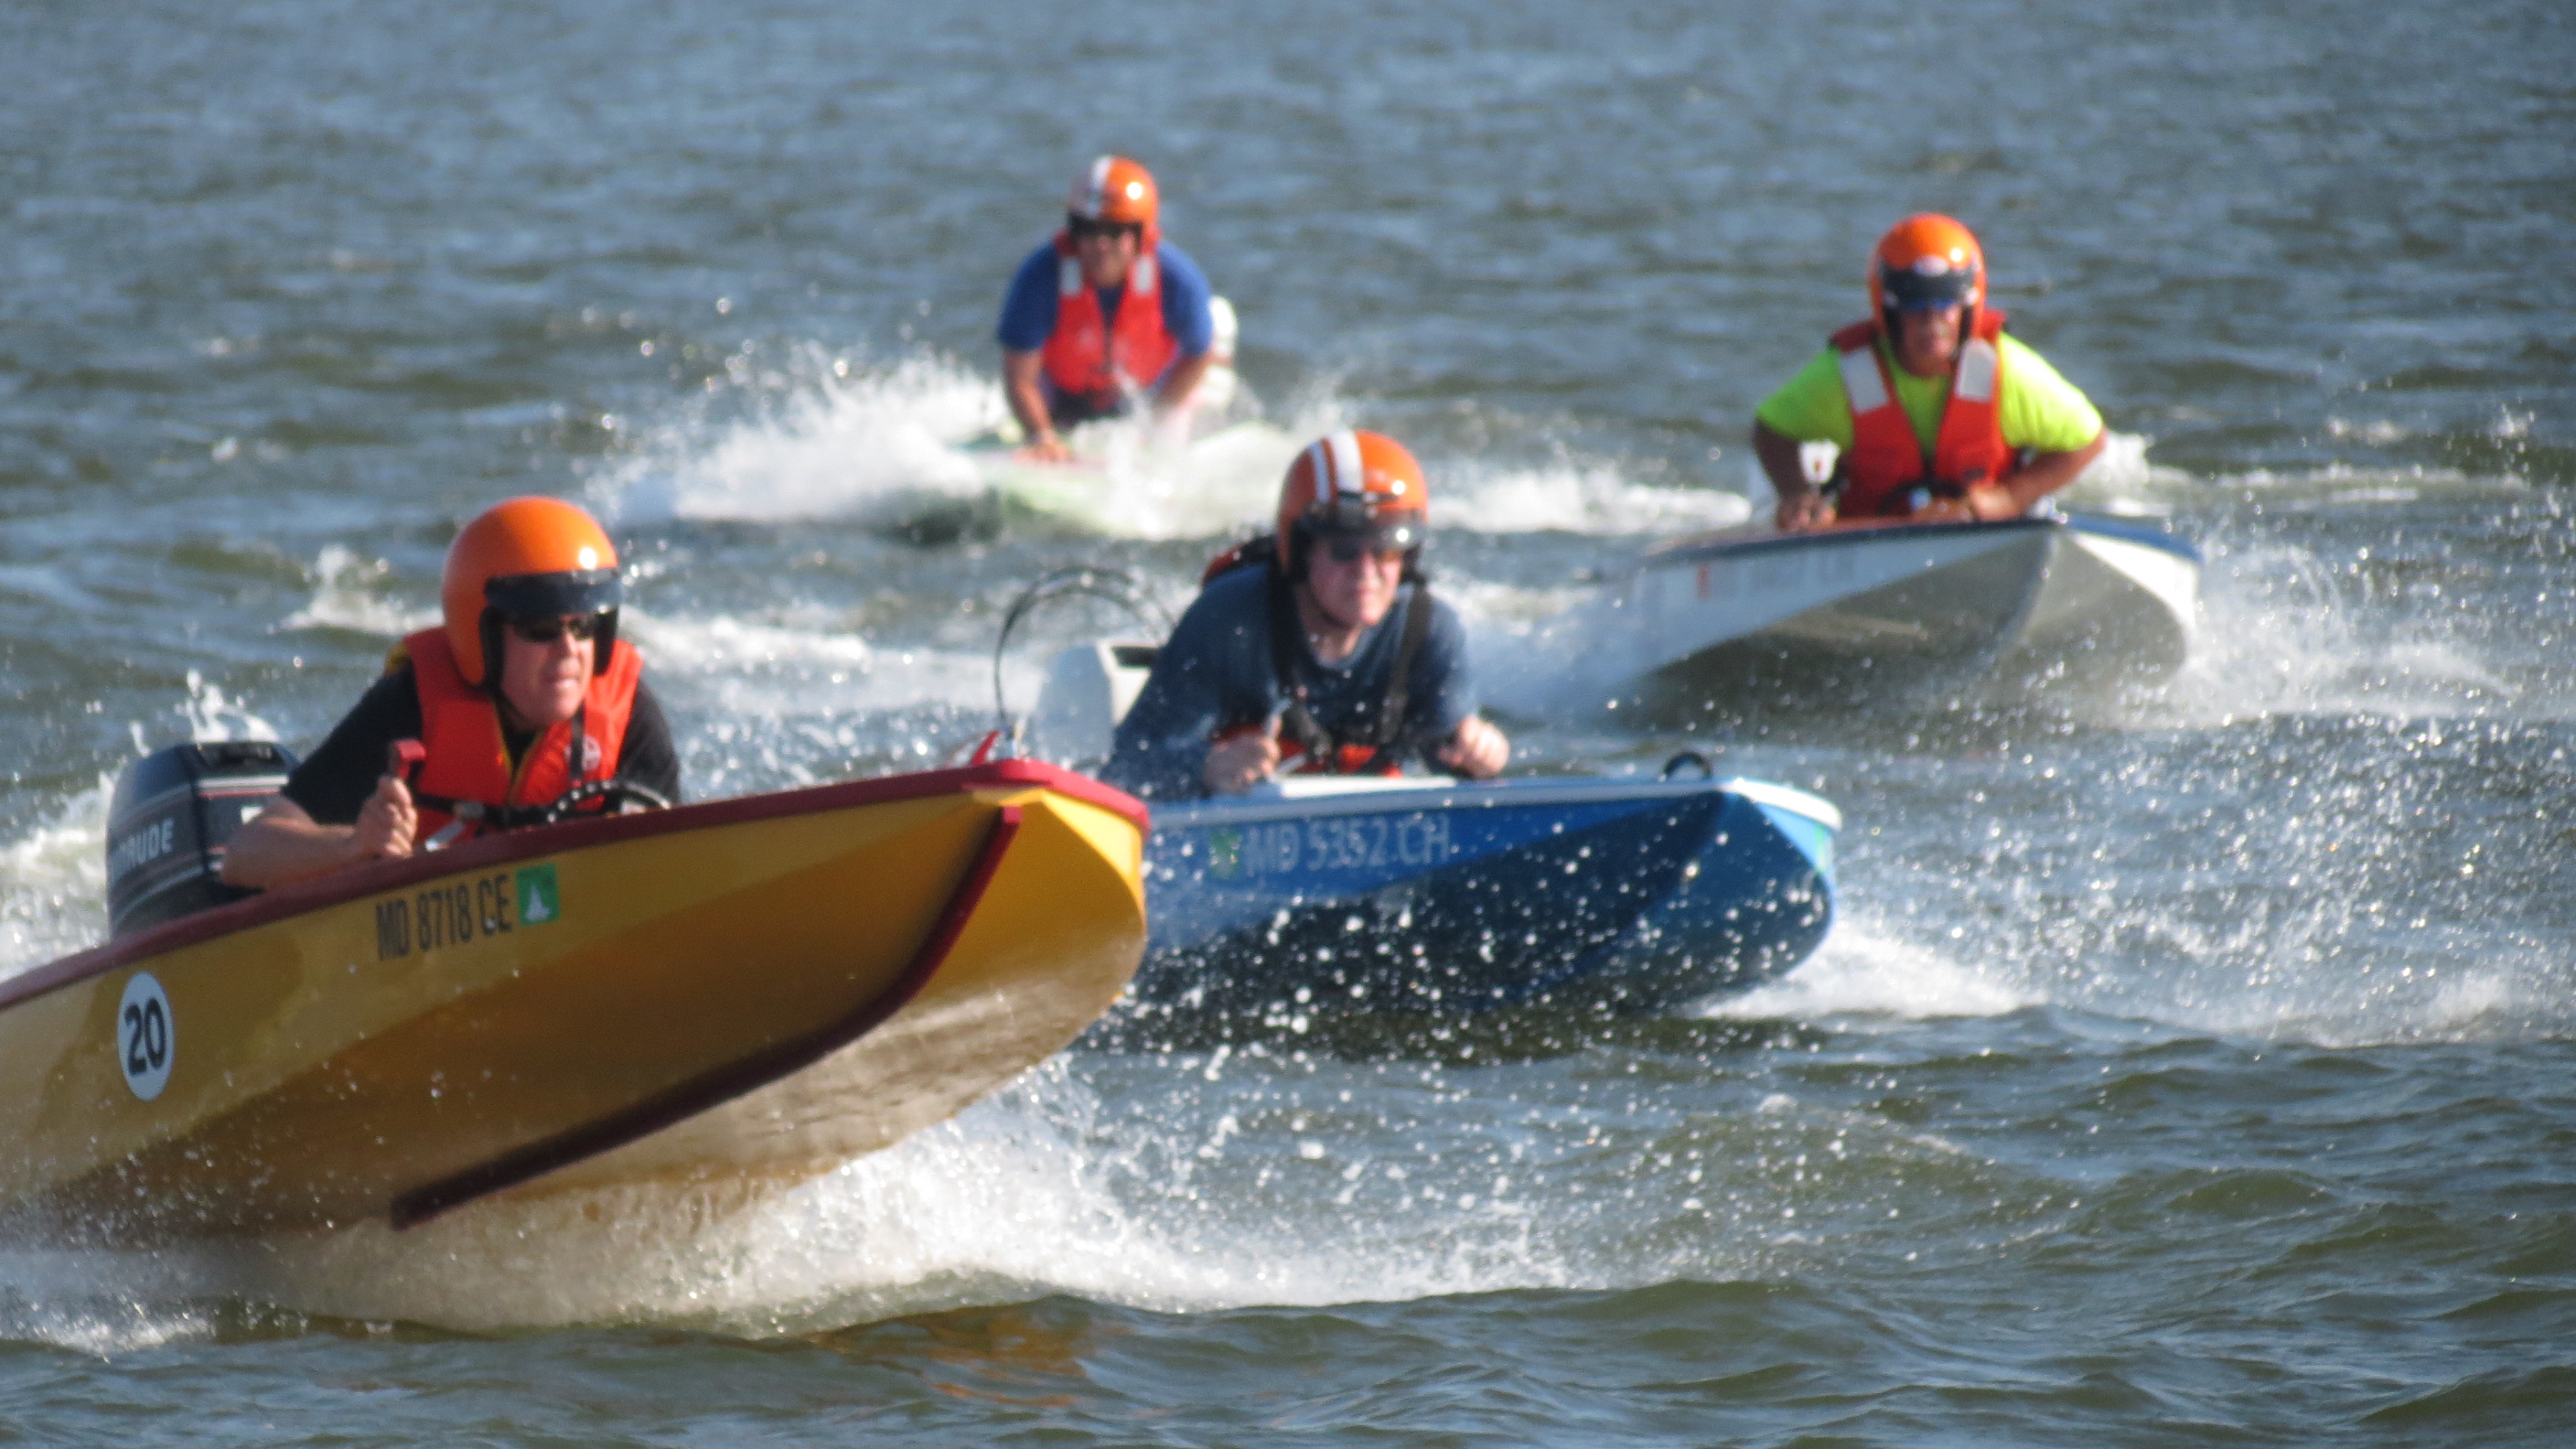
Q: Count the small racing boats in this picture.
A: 4